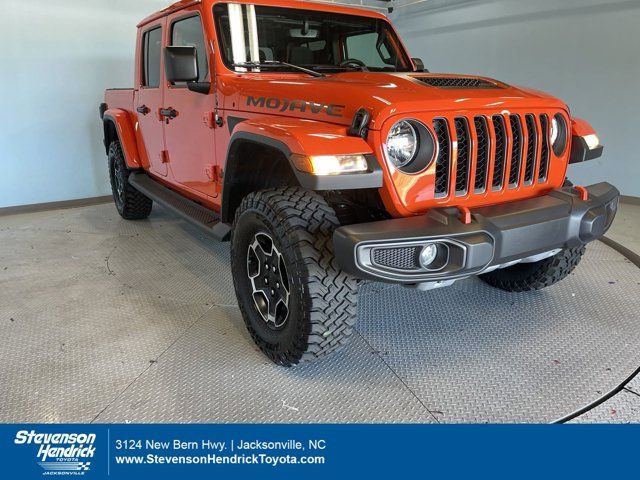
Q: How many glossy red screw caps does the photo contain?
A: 0